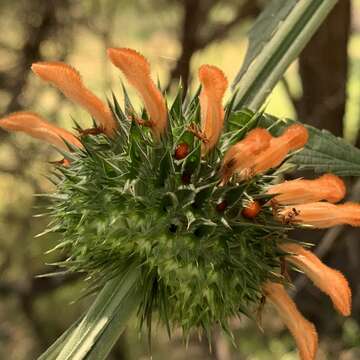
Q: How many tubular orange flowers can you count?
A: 10